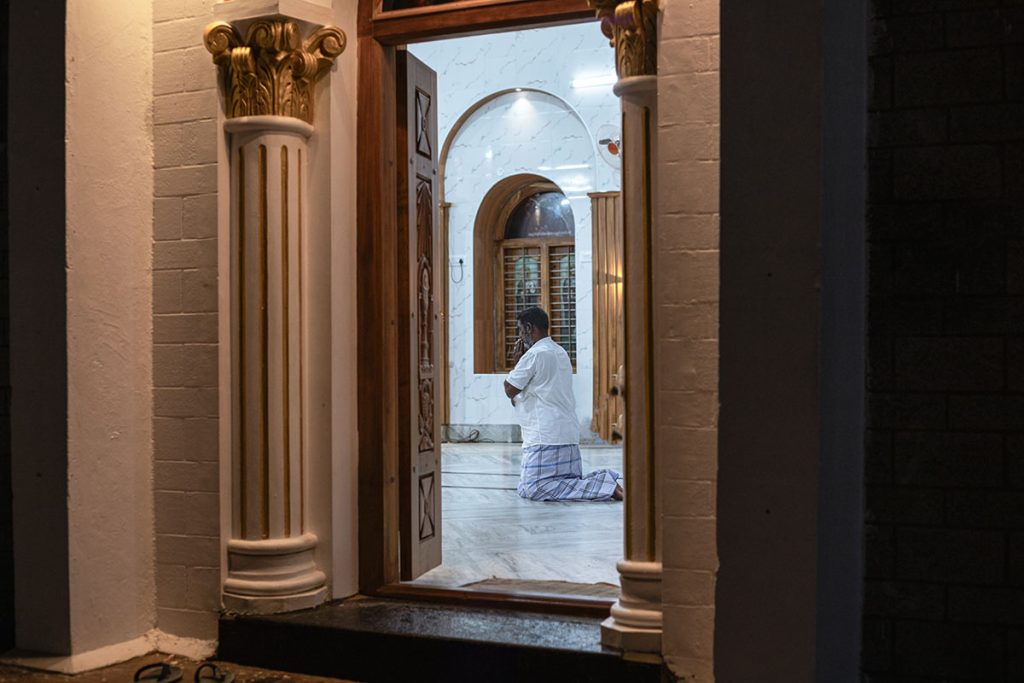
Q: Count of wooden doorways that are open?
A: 1